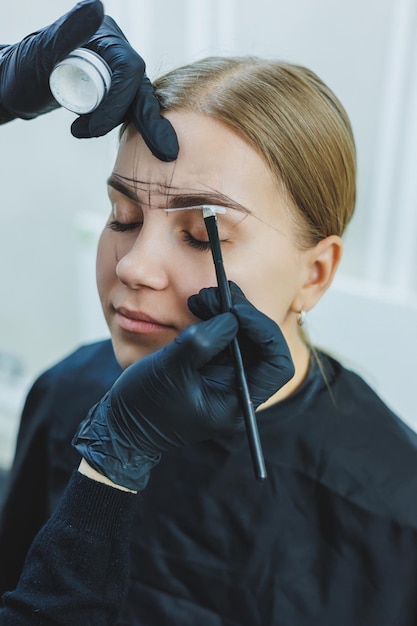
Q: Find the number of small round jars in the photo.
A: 1